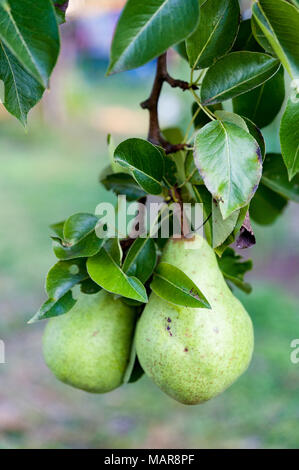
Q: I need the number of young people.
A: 0